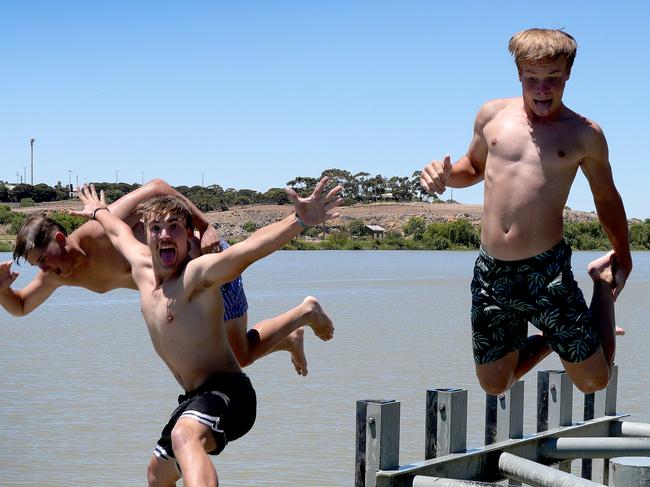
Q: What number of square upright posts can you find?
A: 5